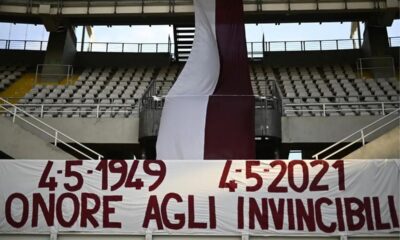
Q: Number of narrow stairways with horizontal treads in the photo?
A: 1